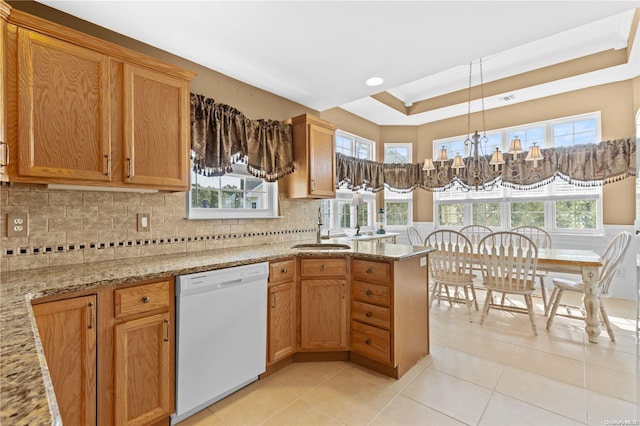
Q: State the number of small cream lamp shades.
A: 6